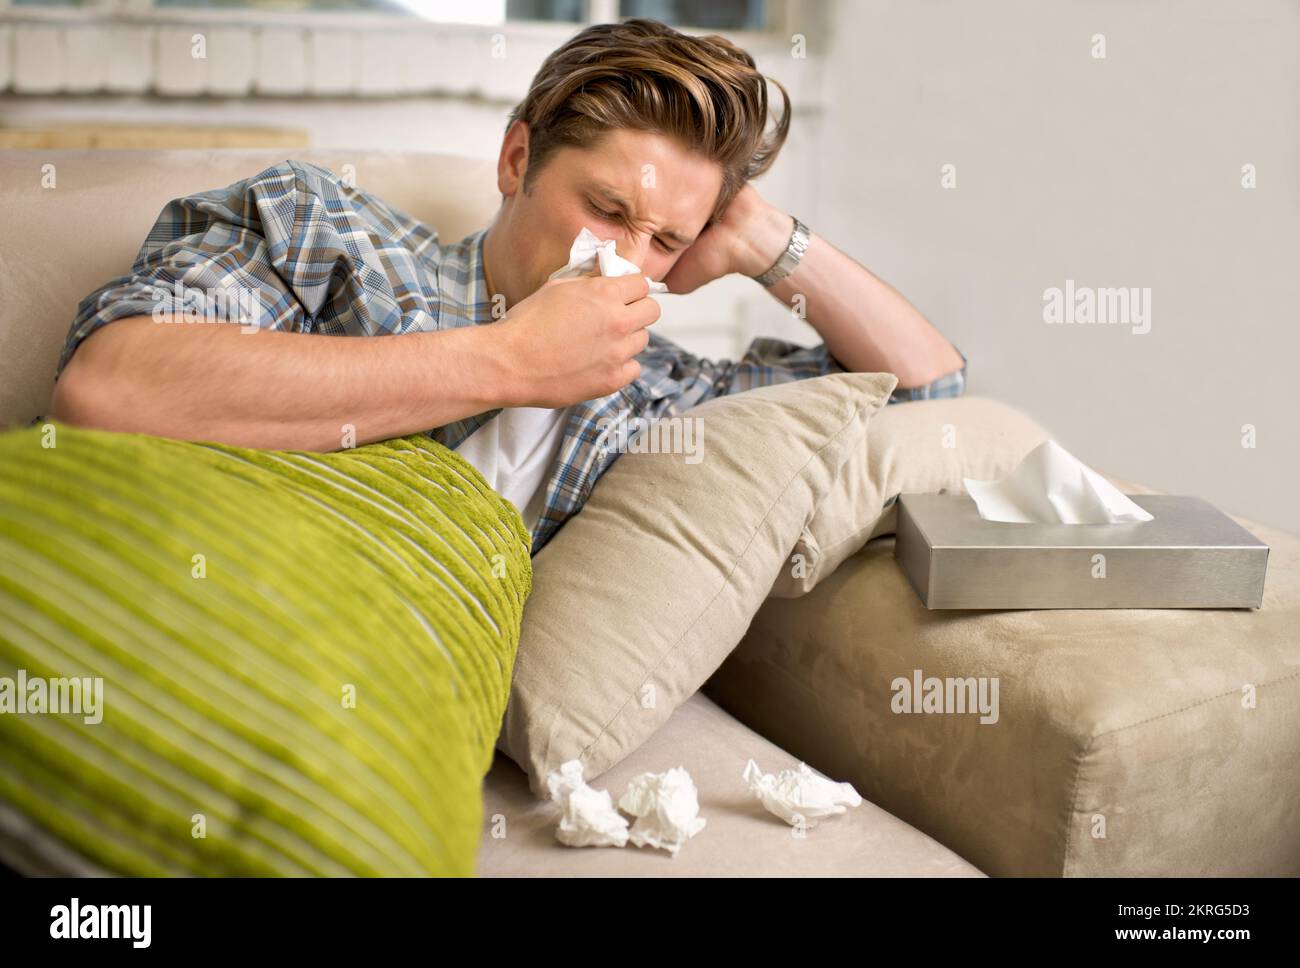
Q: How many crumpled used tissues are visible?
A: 3